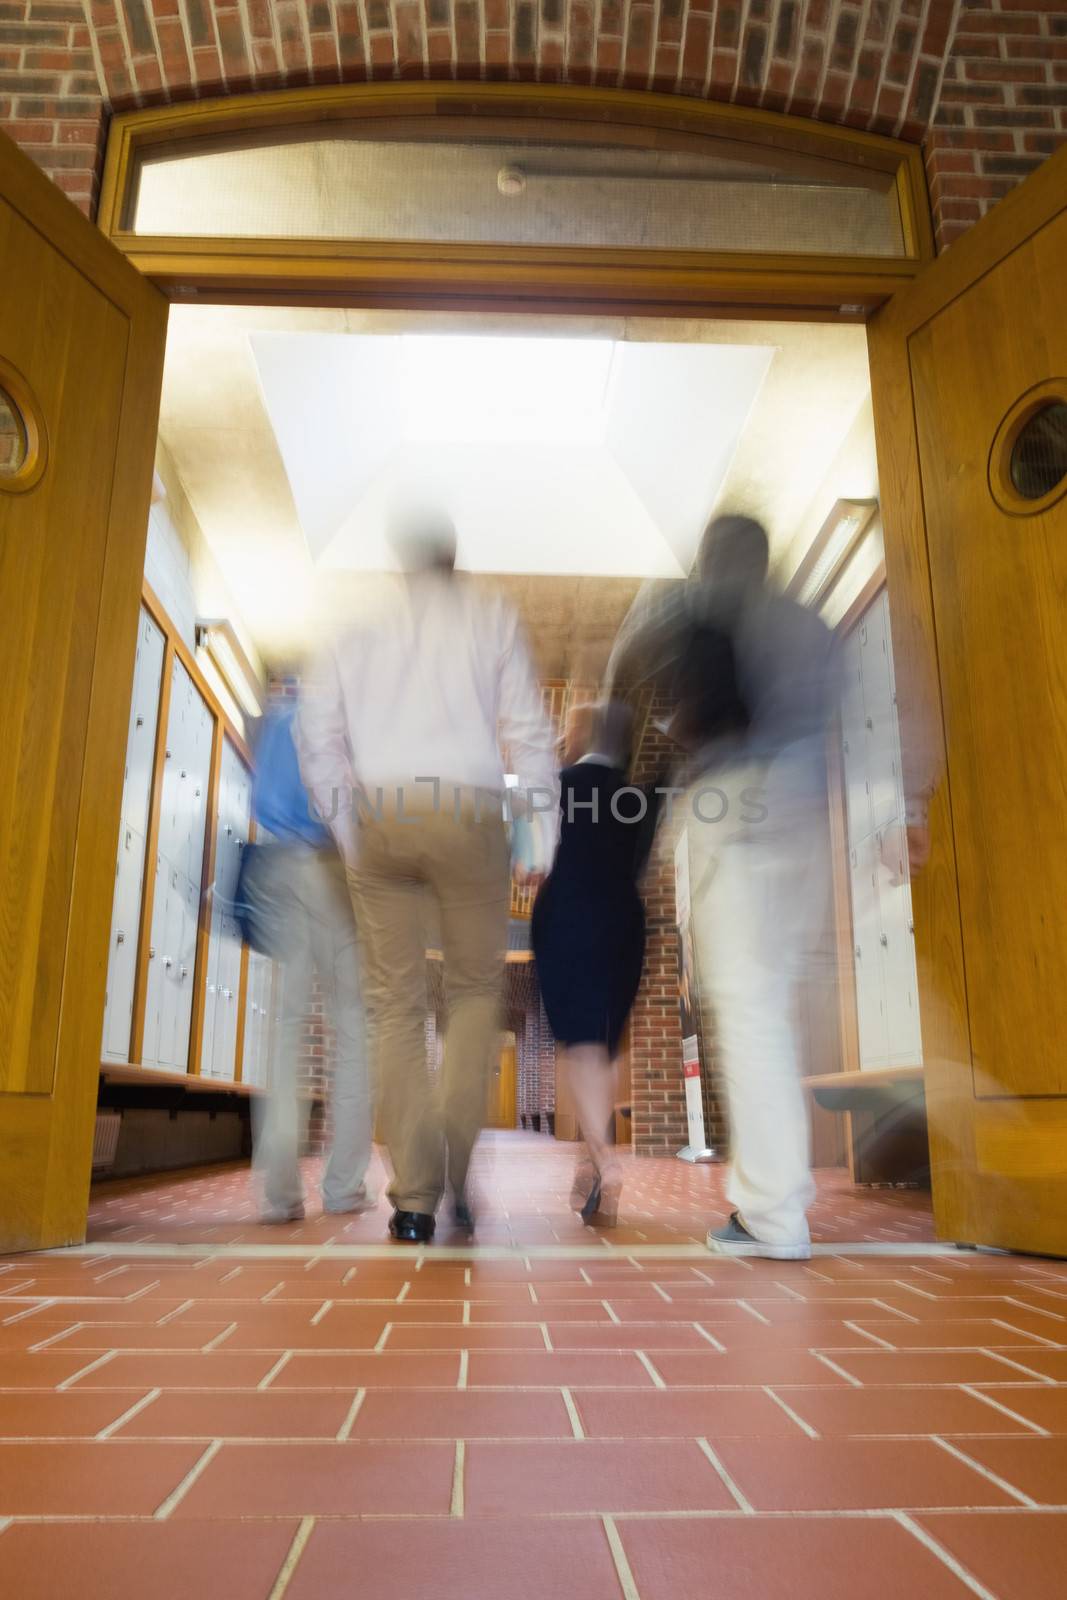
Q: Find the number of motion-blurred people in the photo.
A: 4